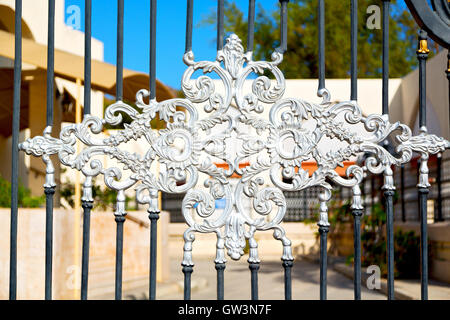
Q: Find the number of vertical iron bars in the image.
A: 13